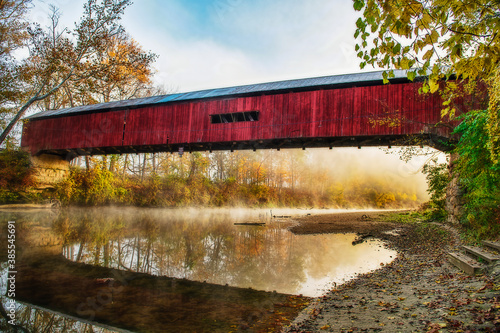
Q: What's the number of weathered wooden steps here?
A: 3